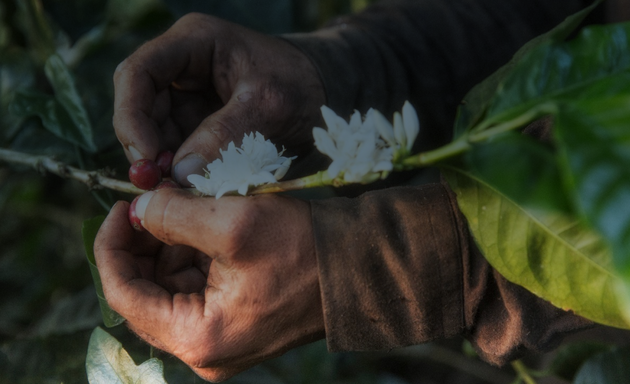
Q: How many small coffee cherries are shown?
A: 4